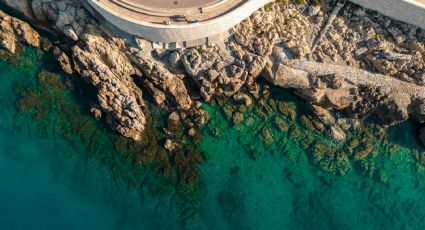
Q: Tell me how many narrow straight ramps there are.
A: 1